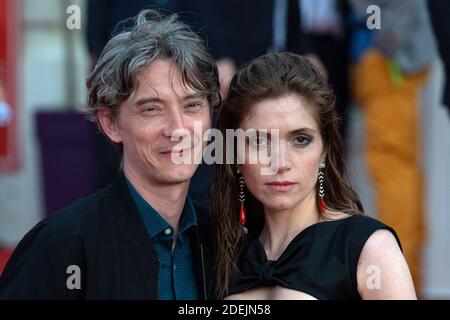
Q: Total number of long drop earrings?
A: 2